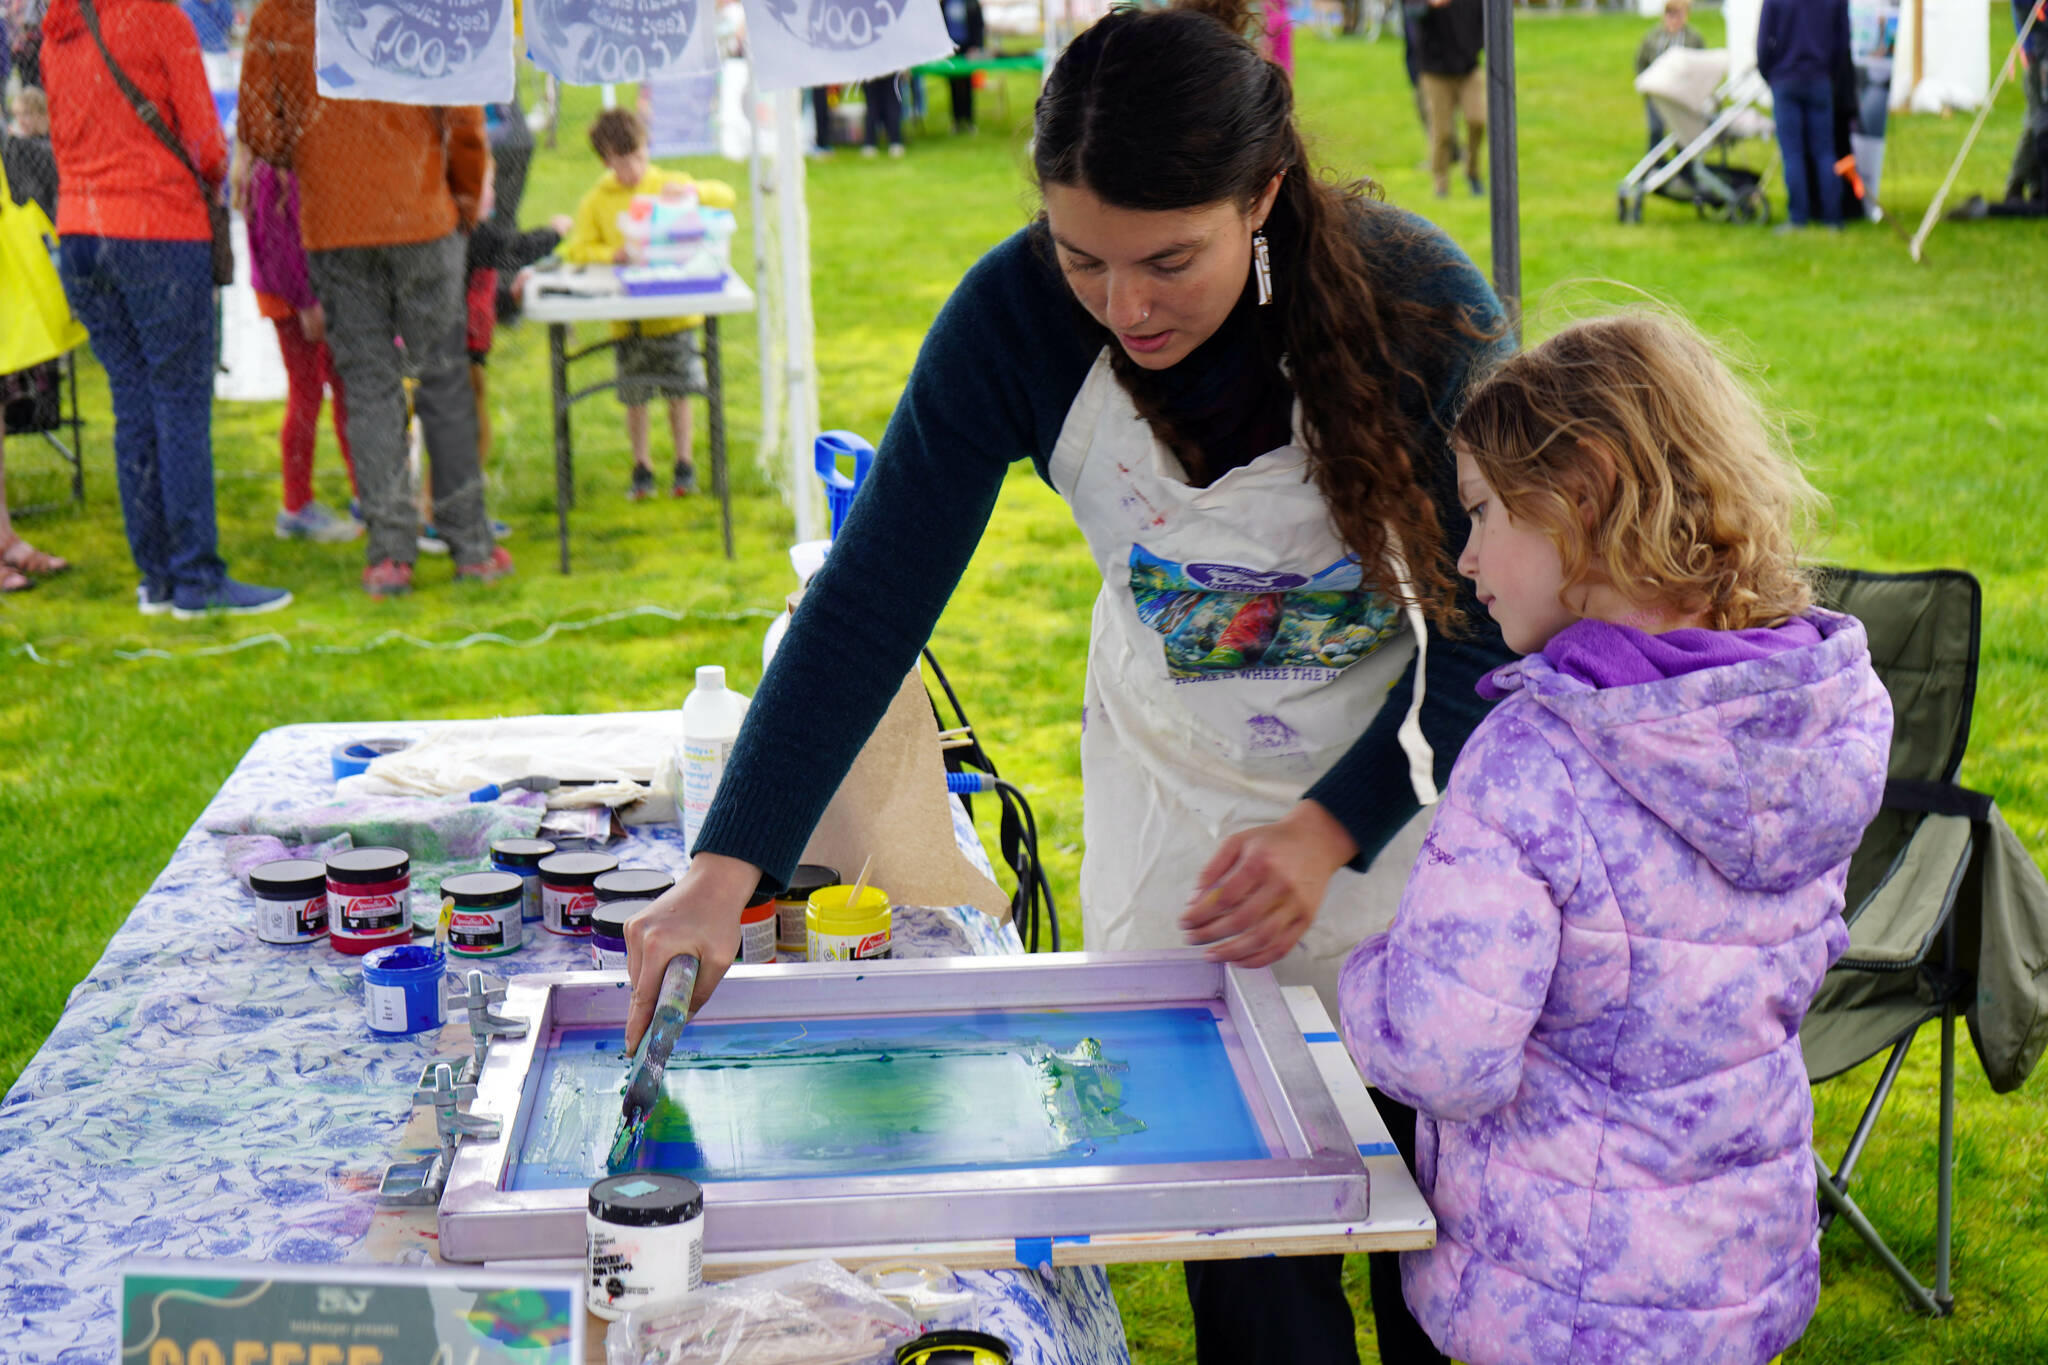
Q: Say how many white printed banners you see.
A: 3